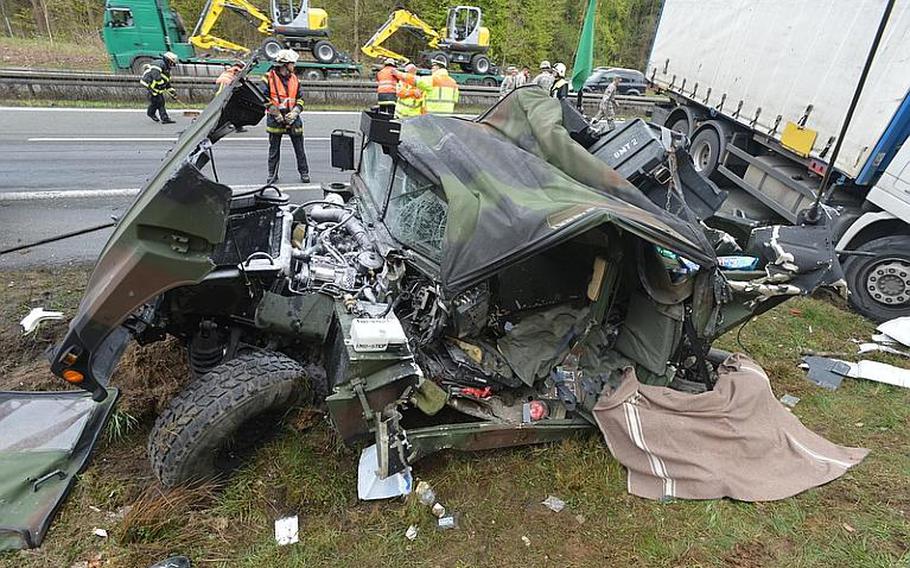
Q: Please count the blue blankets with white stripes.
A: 0